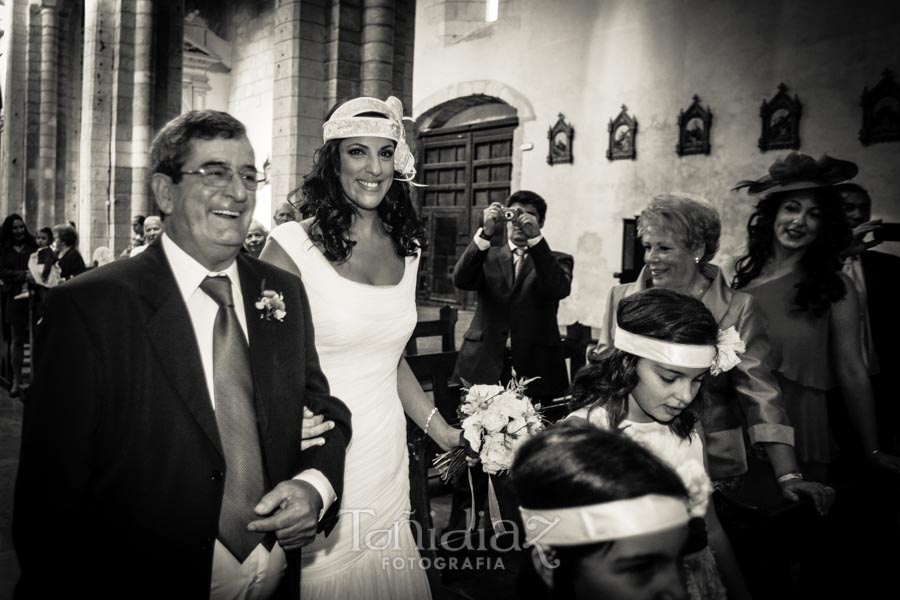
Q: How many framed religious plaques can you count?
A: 5